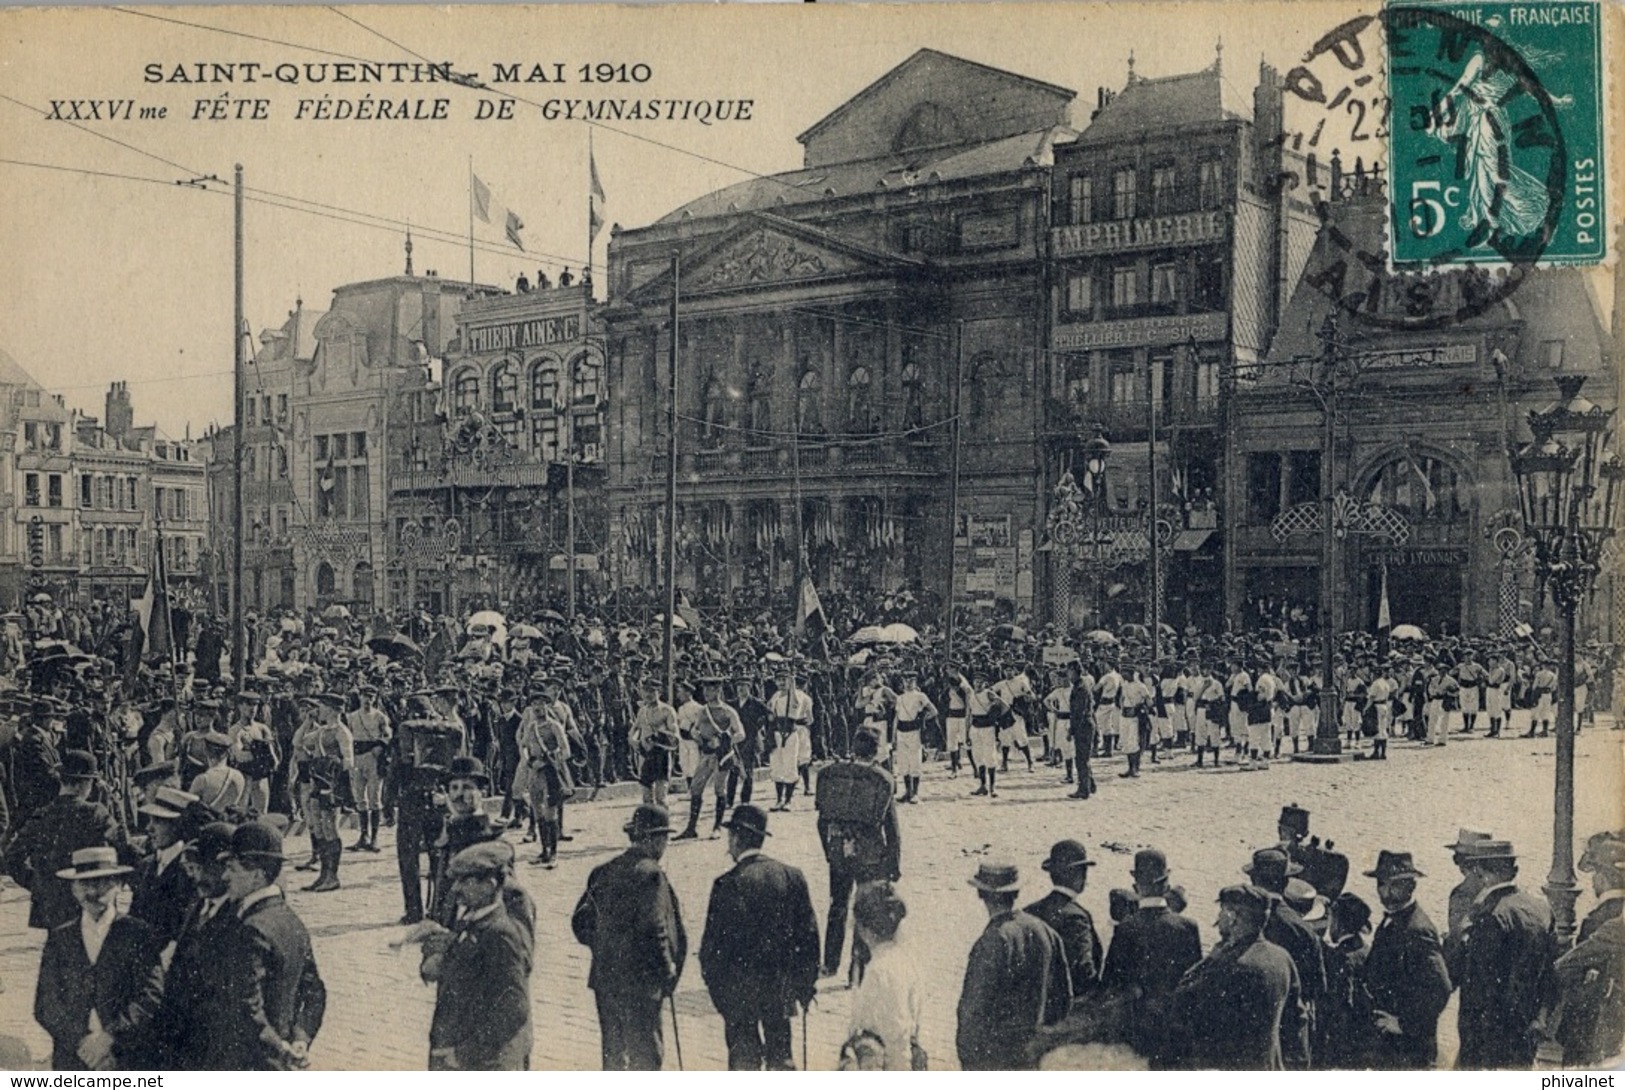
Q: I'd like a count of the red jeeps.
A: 0